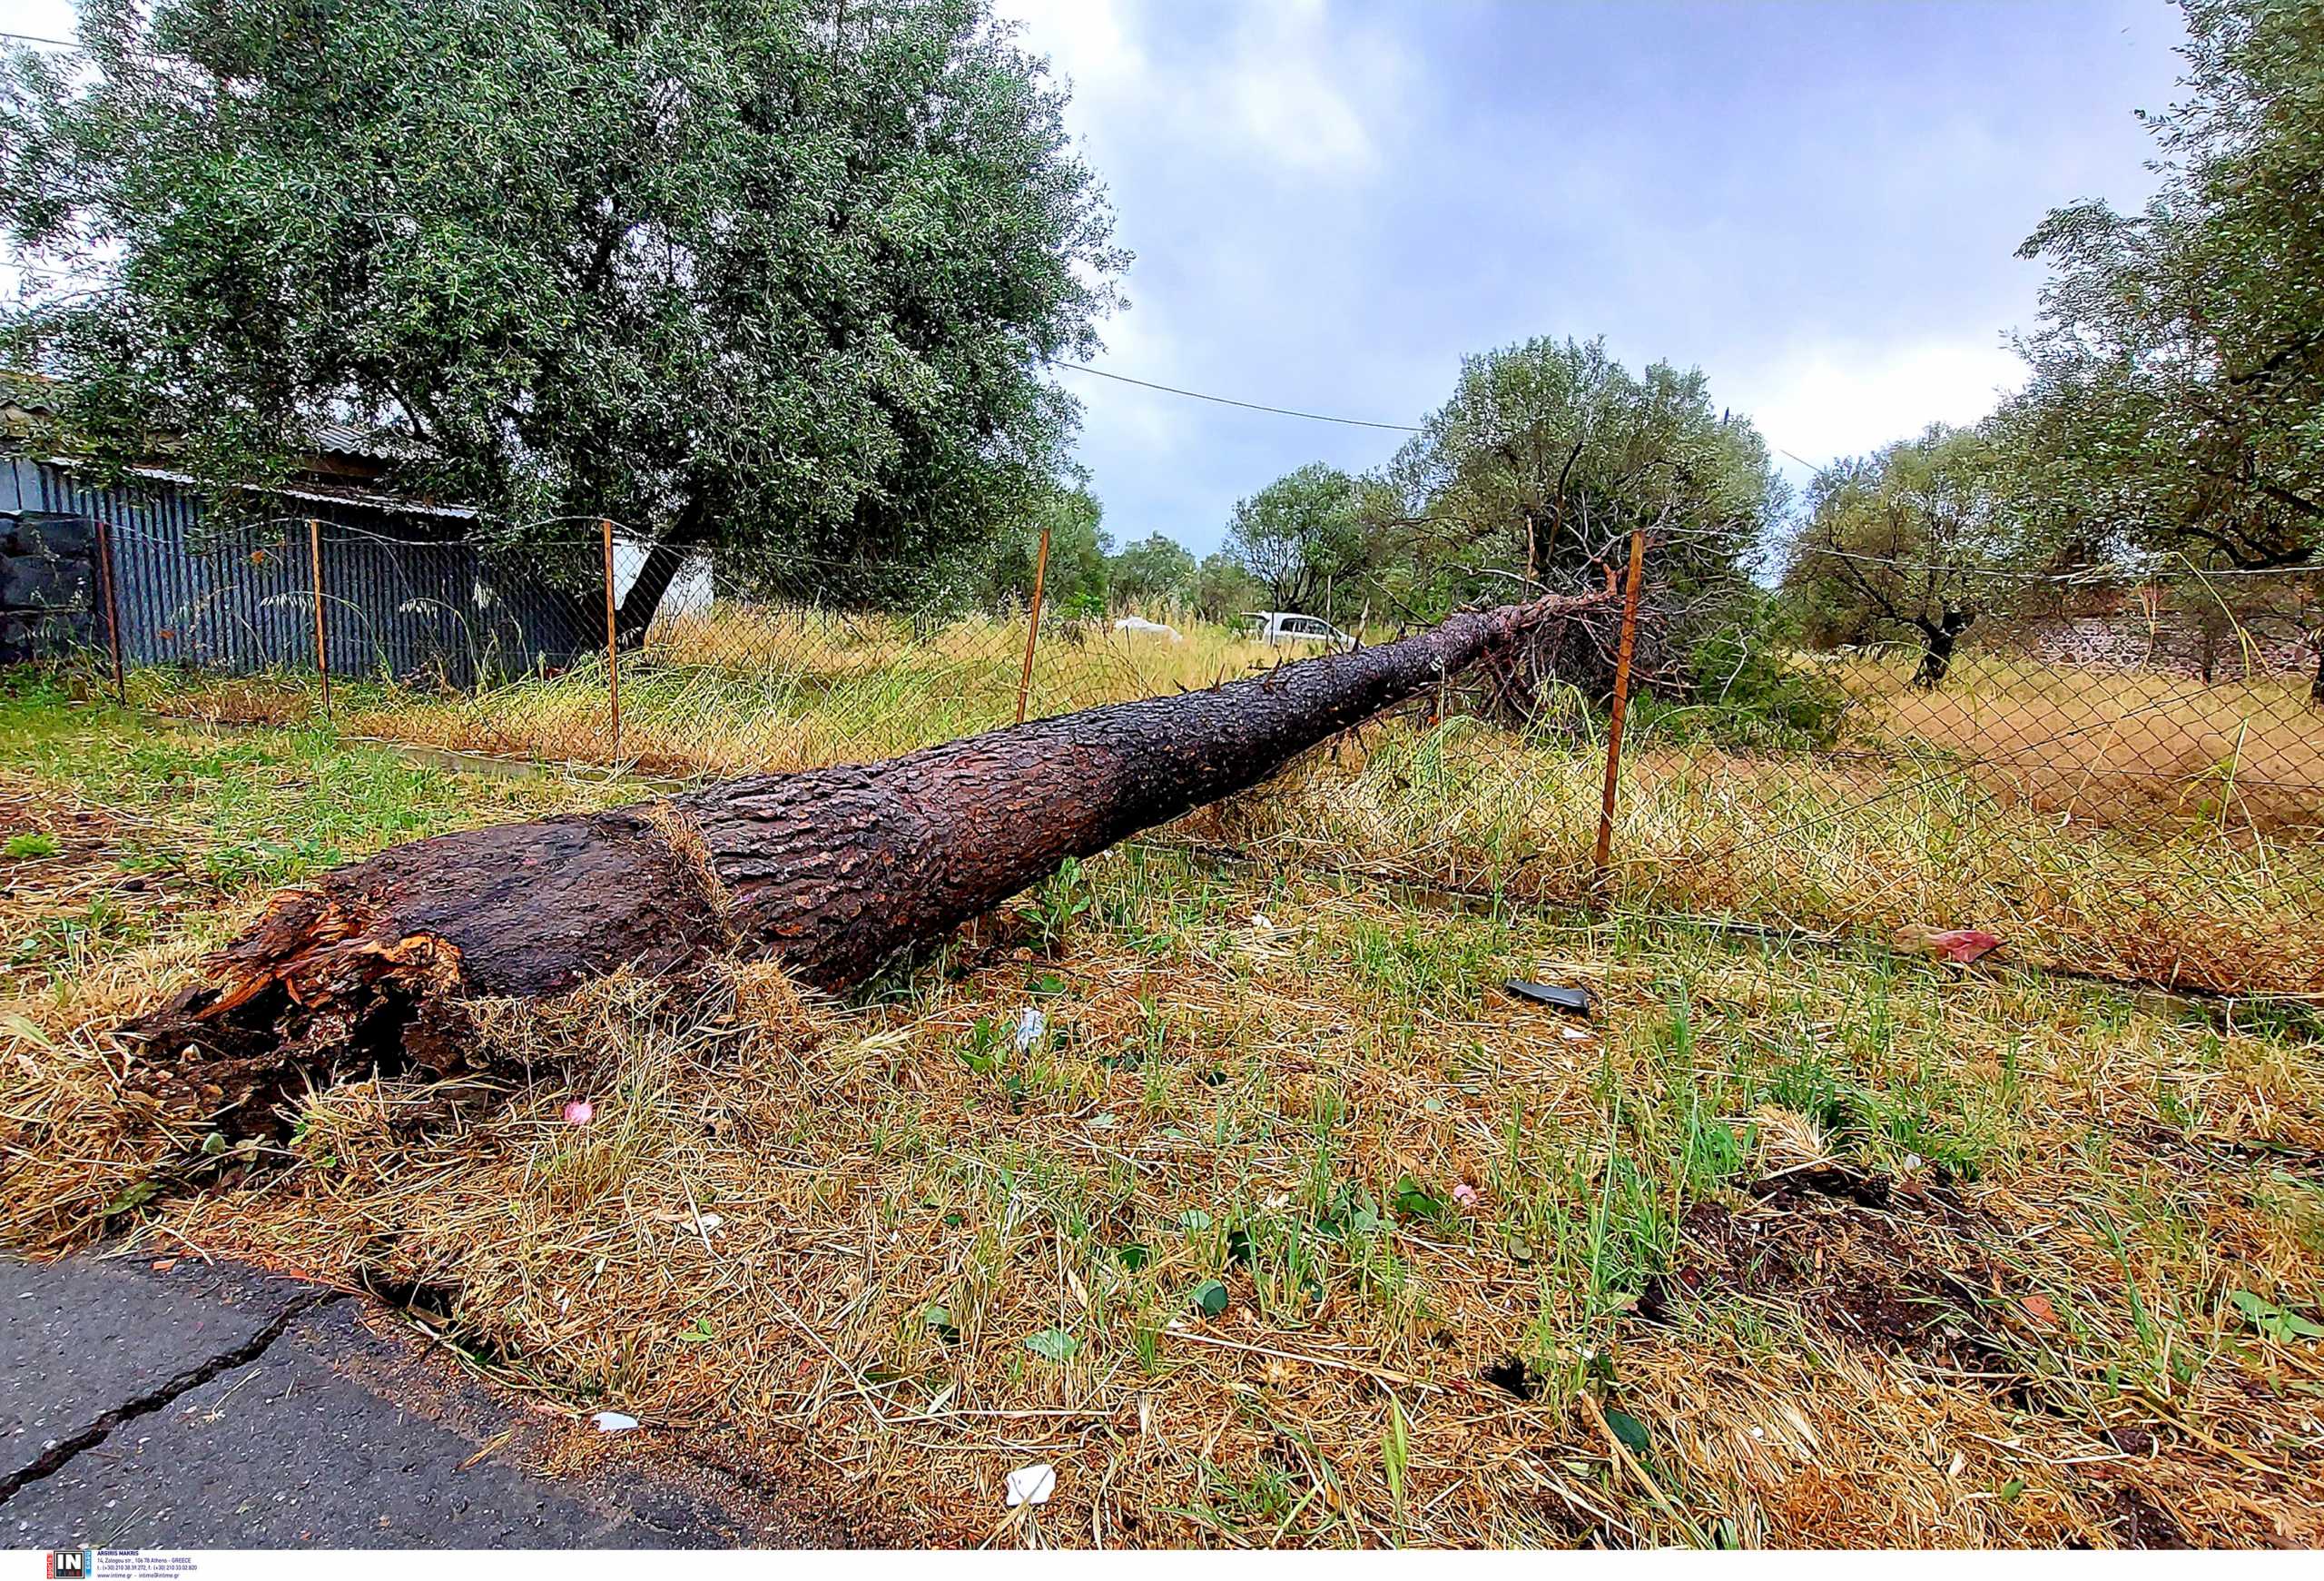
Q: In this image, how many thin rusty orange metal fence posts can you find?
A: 5